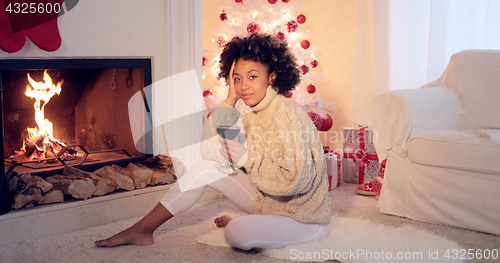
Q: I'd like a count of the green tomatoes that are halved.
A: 0